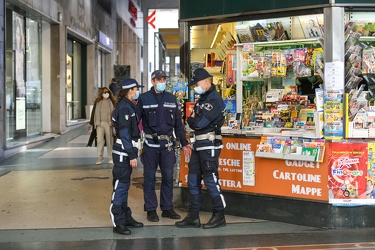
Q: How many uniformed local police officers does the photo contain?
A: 3